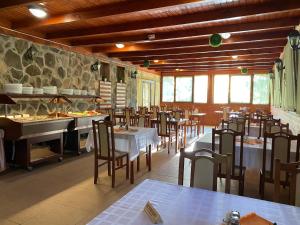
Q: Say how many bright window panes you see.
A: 6